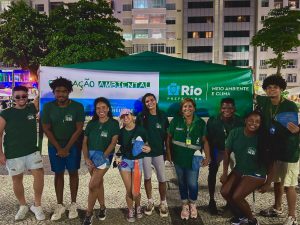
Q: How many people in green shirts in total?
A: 9